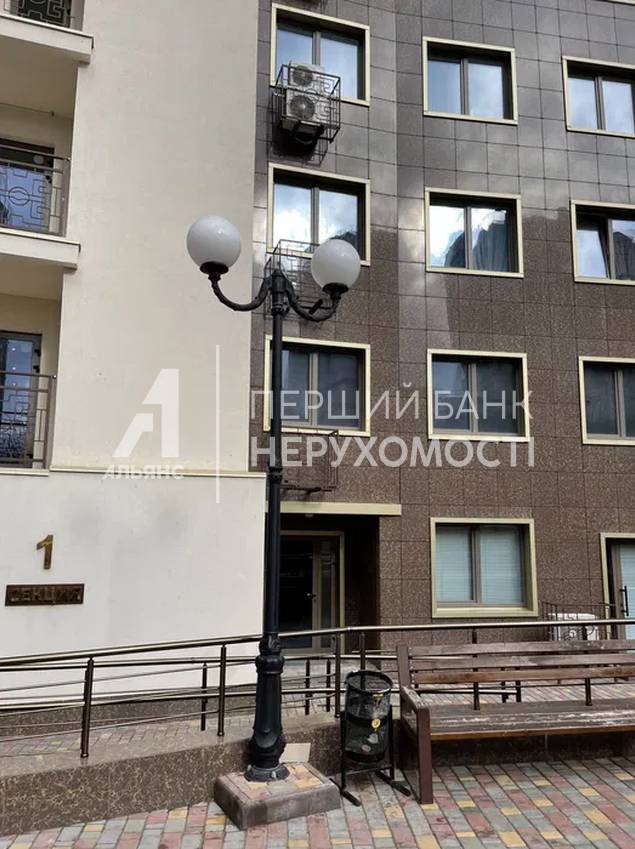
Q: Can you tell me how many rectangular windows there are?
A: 10